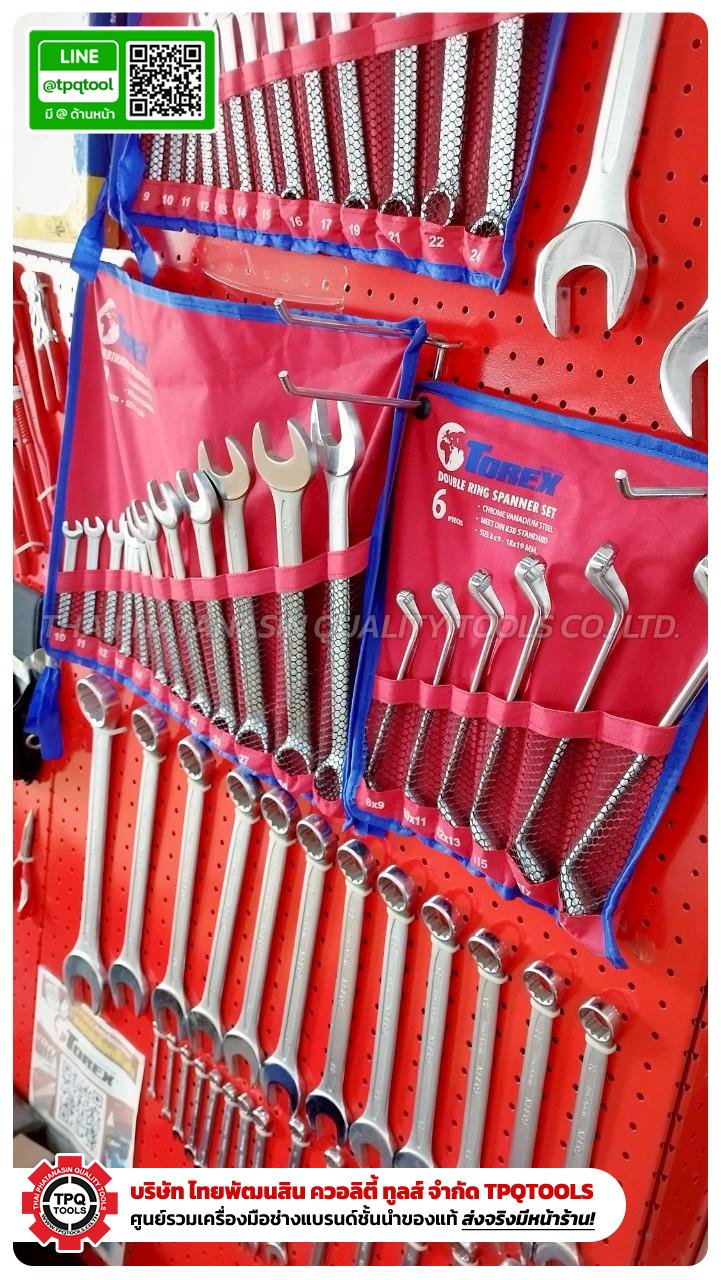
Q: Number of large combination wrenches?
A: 12